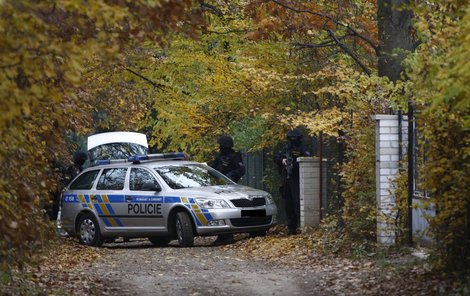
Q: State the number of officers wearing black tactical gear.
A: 3